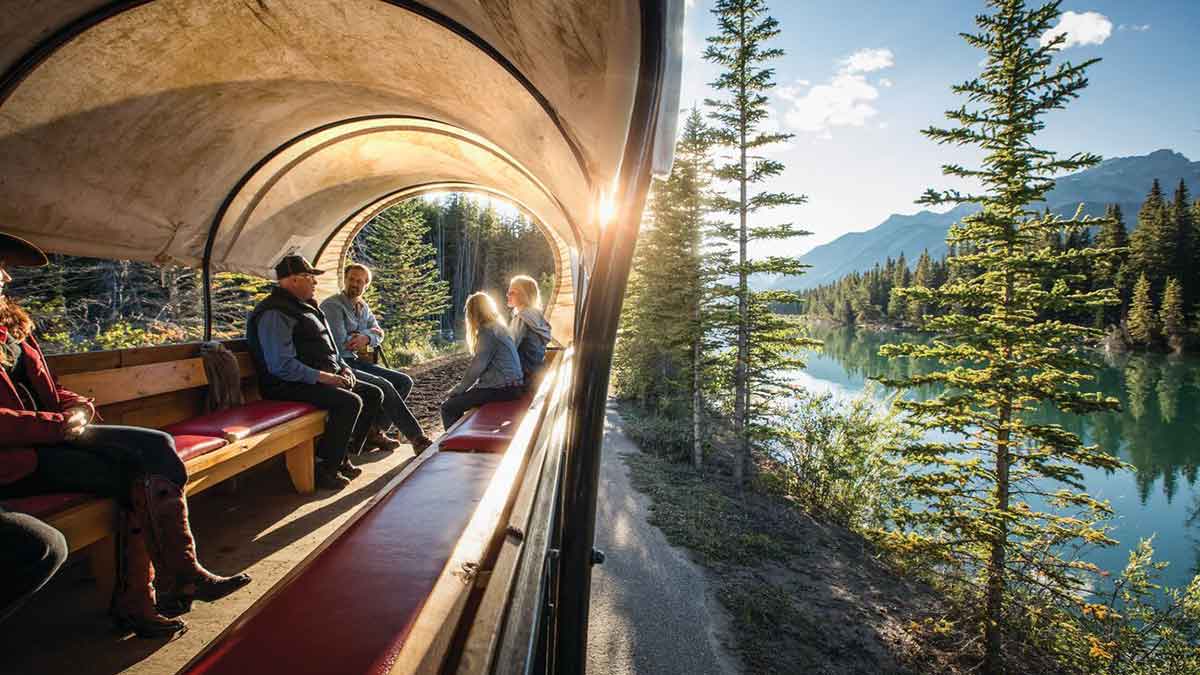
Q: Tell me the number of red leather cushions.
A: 4